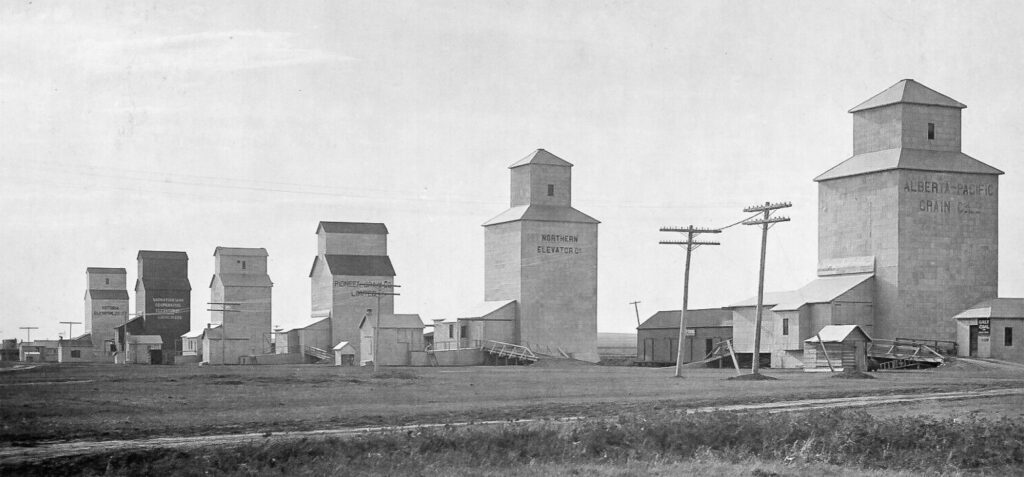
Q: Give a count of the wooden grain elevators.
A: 6